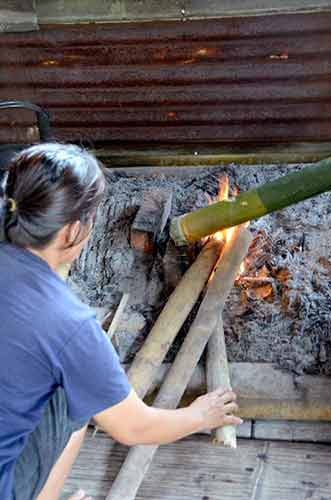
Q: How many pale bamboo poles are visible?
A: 3